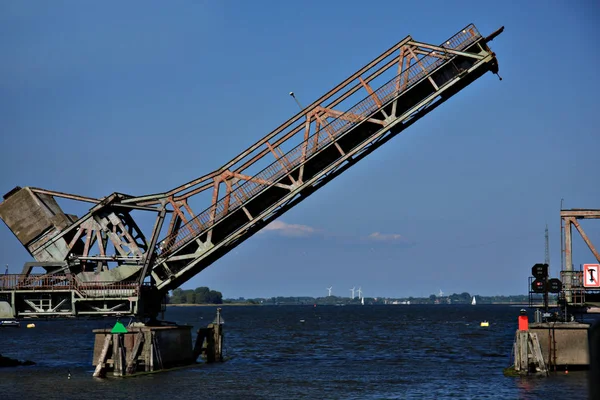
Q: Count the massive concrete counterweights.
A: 1